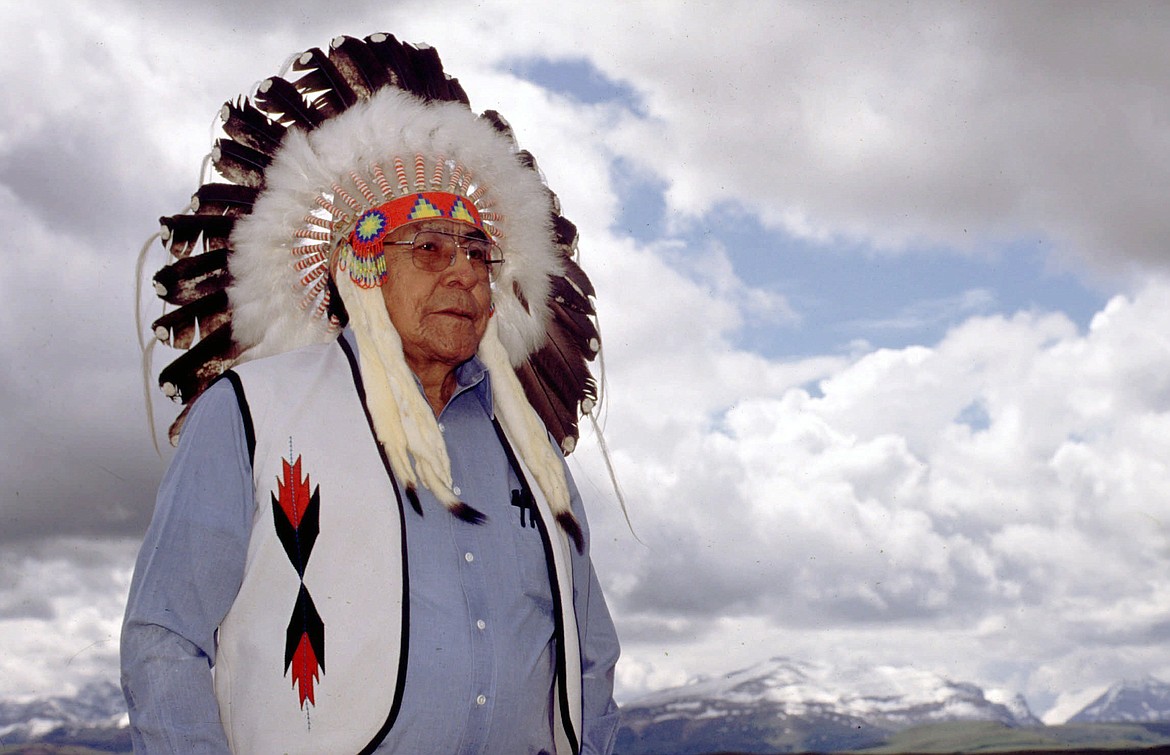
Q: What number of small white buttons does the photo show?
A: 5